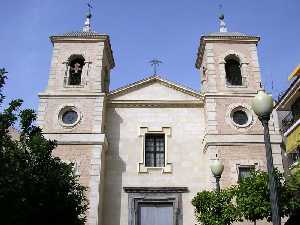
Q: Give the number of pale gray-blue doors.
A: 1